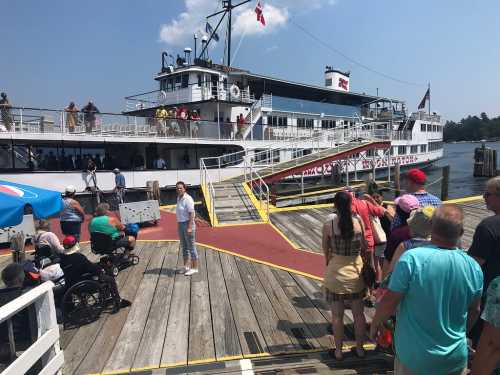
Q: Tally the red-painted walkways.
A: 1